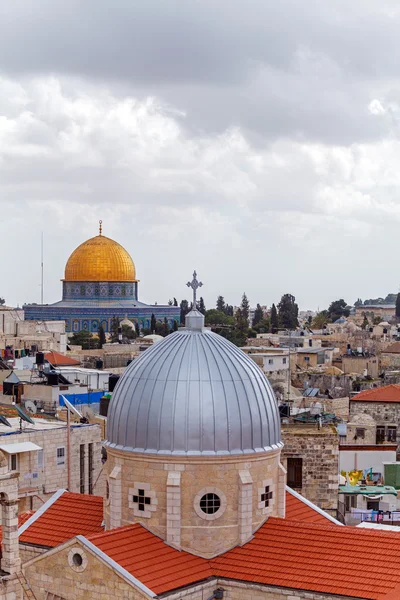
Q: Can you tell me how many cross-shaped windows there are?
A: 2